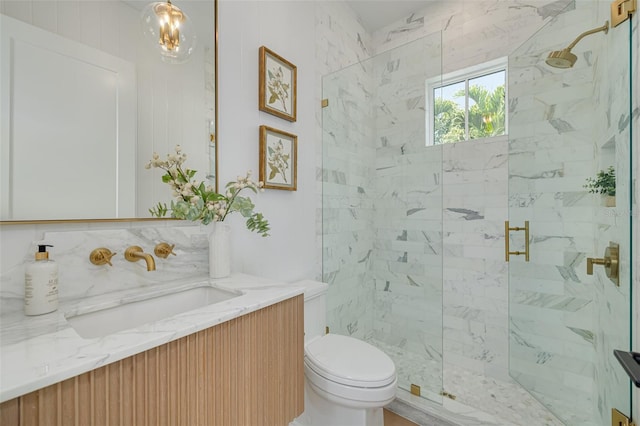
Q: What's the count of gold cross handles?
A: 2